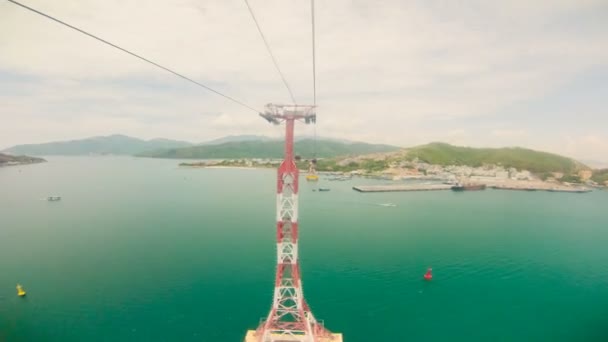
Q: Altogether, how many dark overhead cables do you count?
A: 3